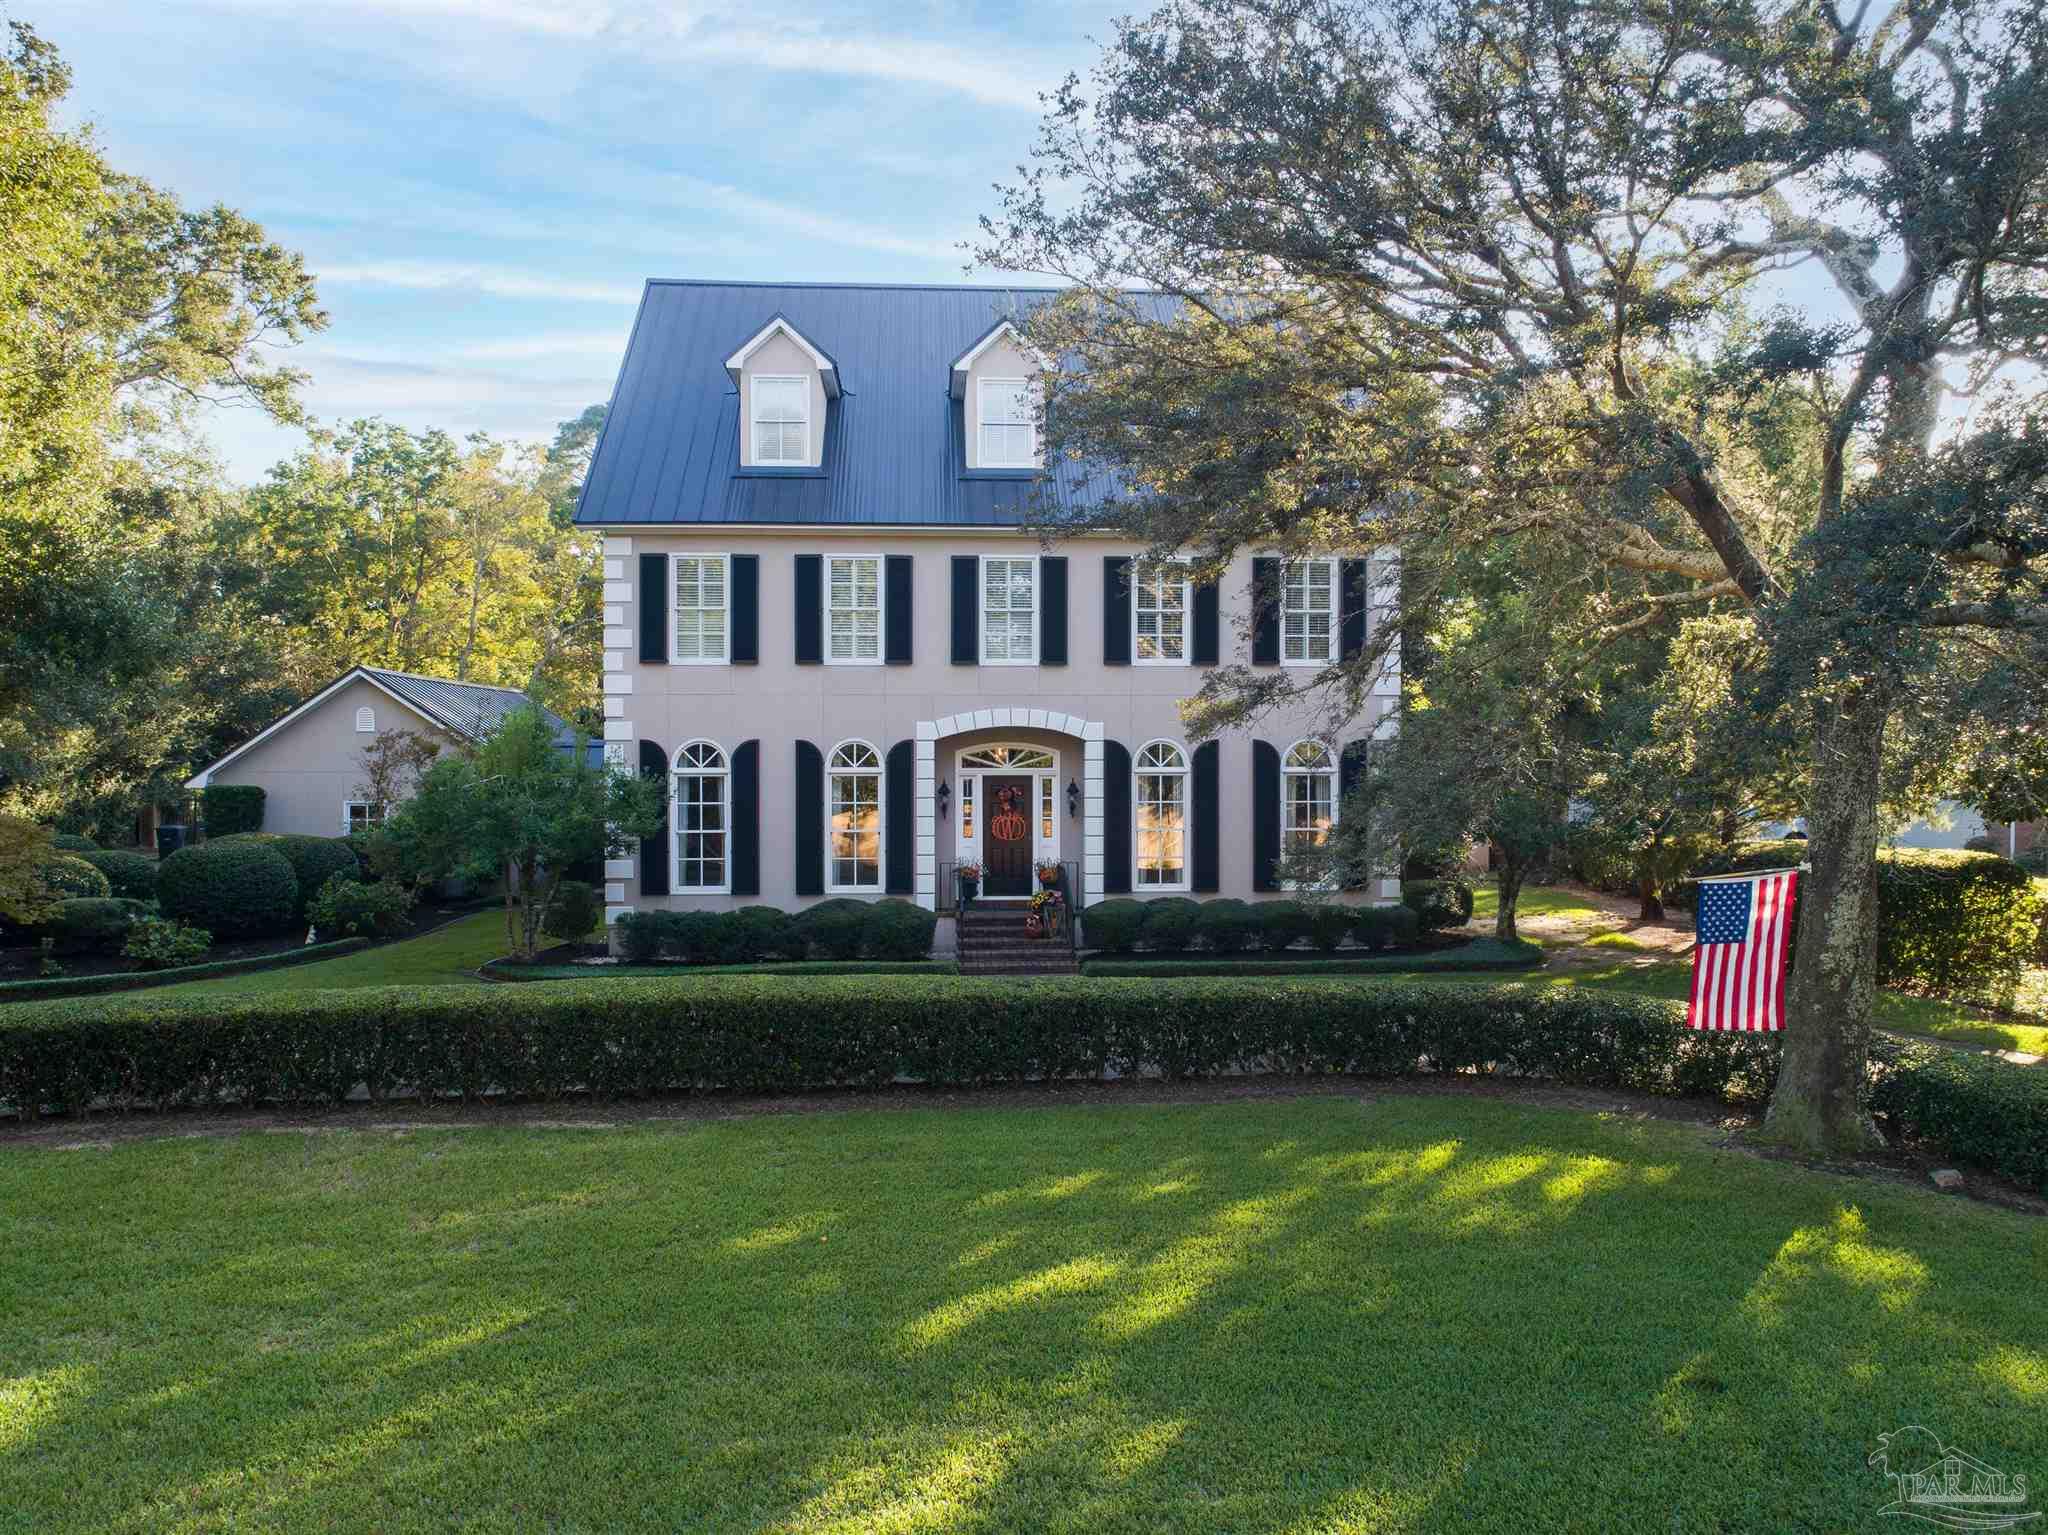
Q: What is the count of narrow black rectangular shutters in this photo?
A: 10